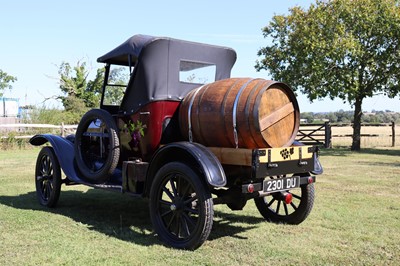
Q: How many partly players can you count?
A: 0